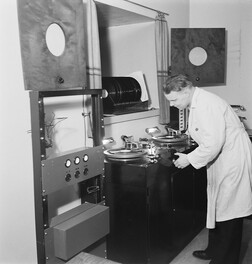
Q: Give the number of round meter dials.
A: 3